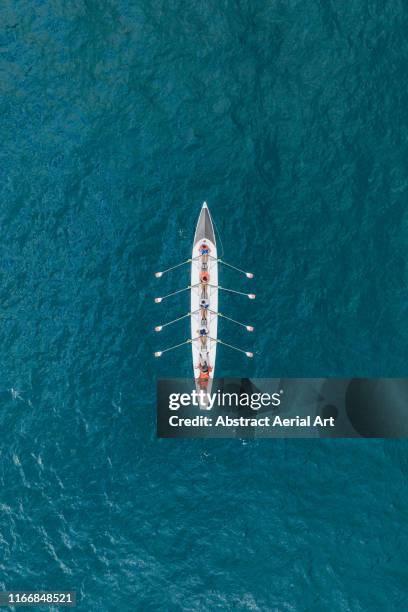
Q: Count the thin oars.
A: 8